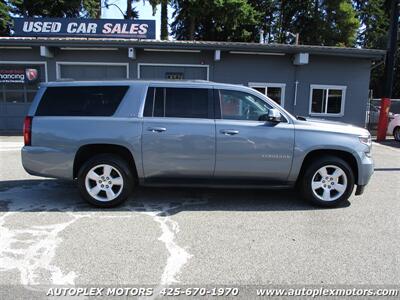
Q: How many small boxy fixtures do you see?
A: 4